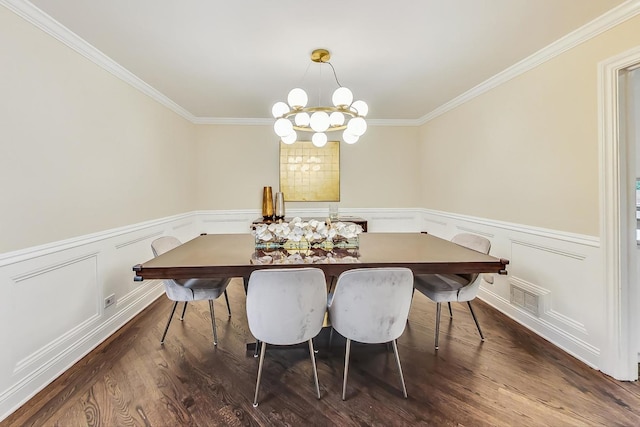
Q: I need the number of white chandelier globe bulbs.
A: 12